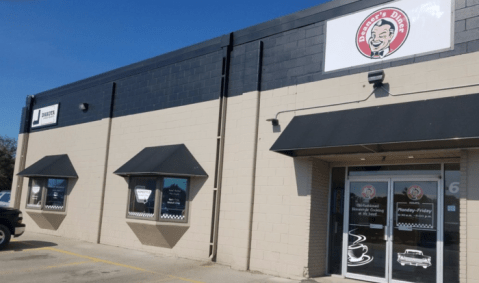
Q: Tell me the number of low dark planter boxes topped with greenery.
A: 0